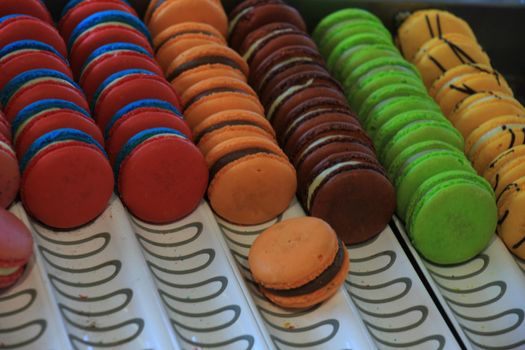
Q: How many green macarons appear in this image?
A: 7